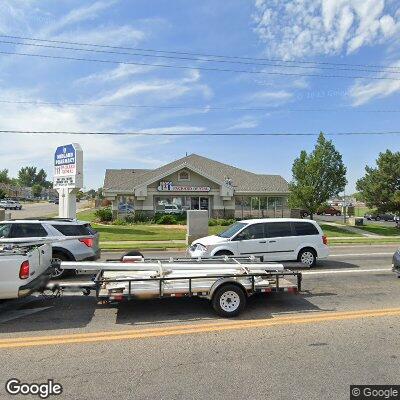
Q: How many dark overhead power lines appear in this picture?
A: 5